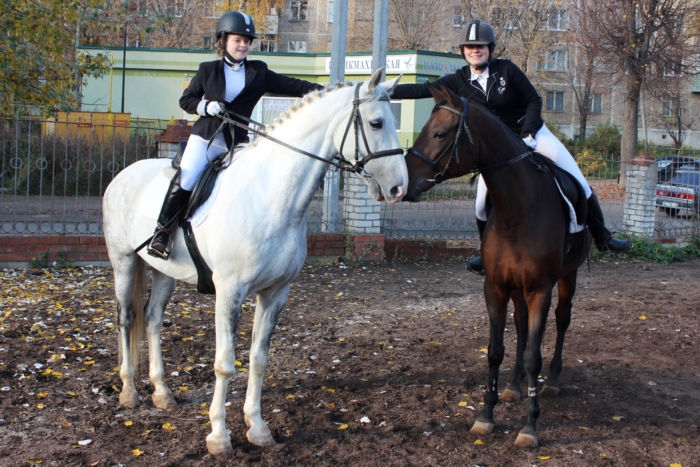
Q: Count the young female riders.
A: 2